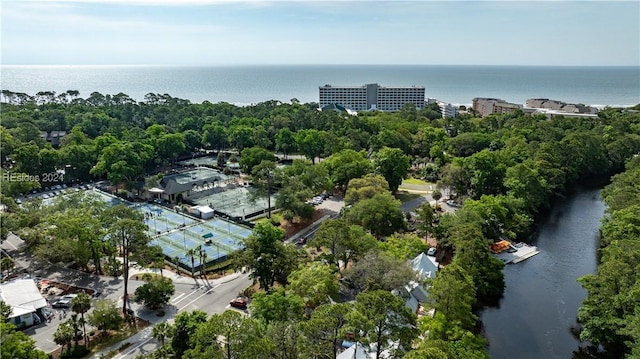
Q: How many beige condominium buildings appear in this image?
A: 2